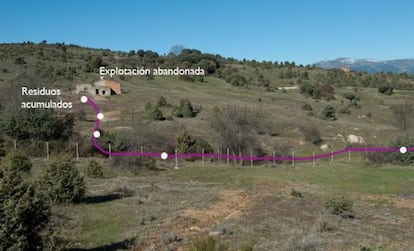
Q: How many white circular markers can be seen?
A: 5